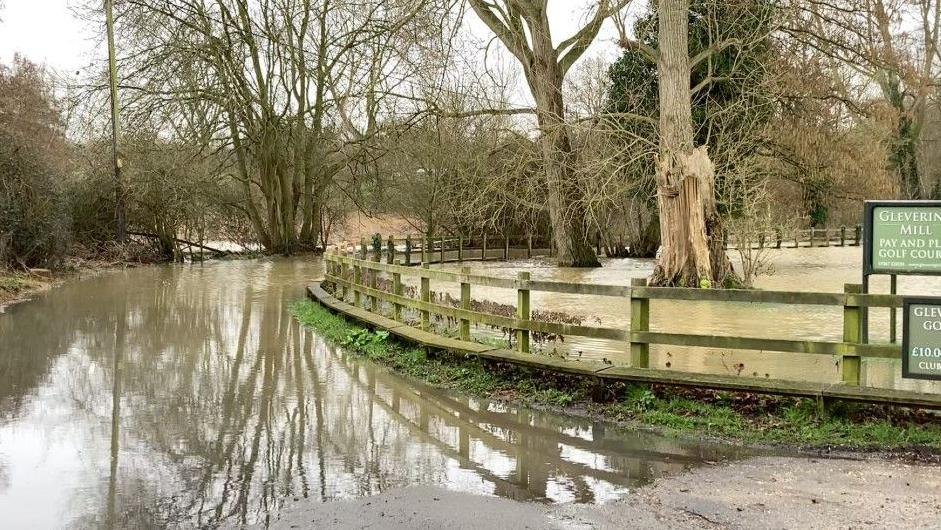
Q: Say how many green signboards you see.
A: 2